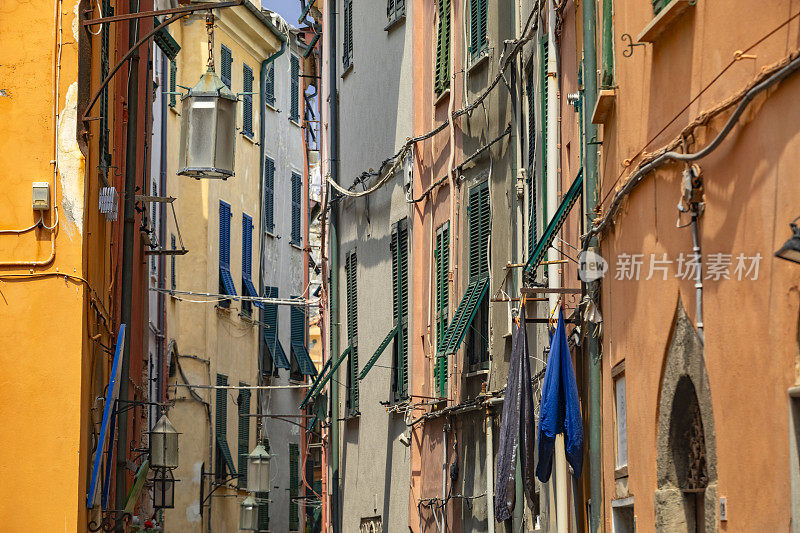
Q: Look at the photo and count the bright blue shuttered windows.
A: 2